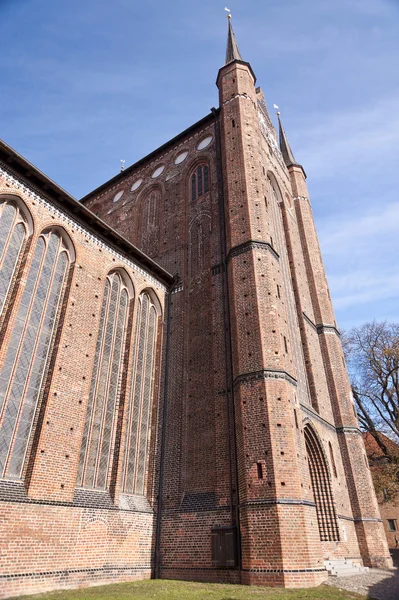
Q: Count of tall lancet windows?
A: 4